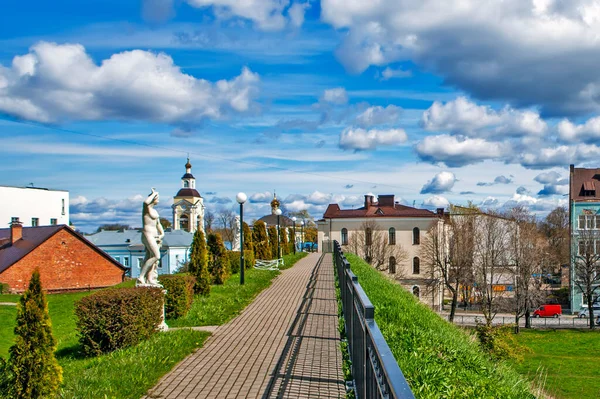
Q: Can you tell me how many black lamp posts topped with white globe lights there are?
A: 4